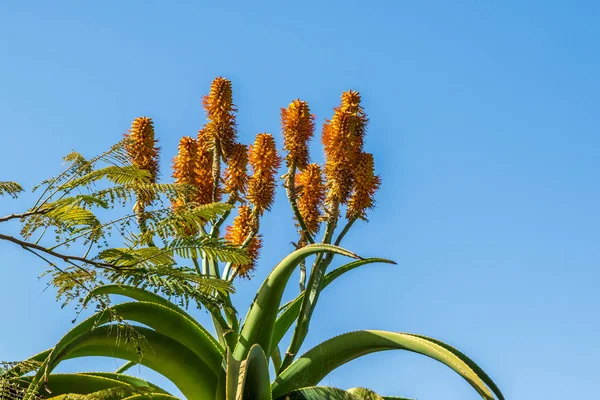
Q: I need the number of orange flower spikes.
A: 12